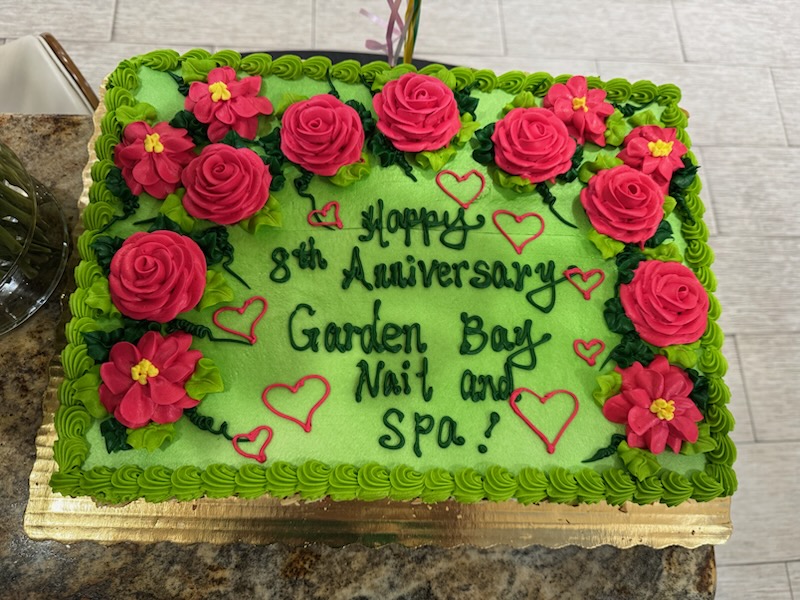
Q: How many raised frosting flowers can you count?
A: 13